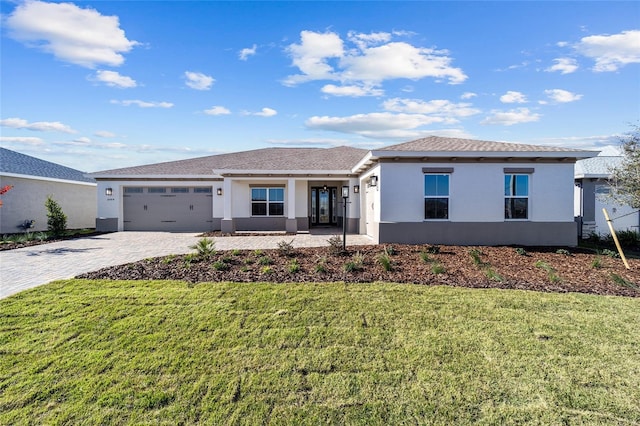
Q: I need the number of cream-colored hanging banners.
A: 0